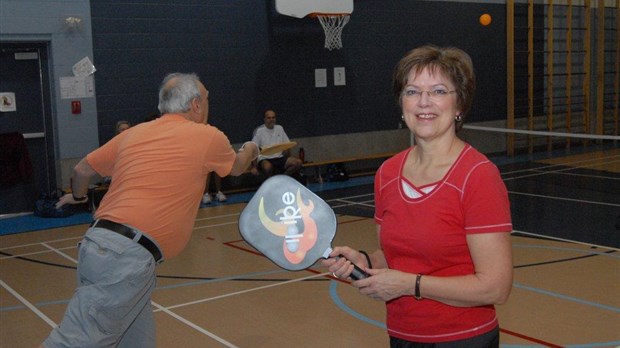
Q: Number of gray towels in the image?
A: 0